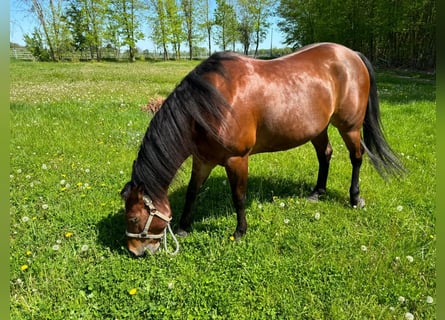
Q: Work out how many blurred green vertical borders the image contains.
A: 2